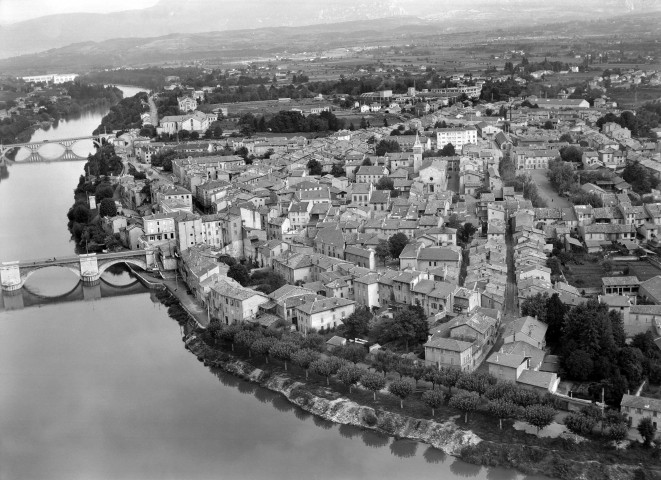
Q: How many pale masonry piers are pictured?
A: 2